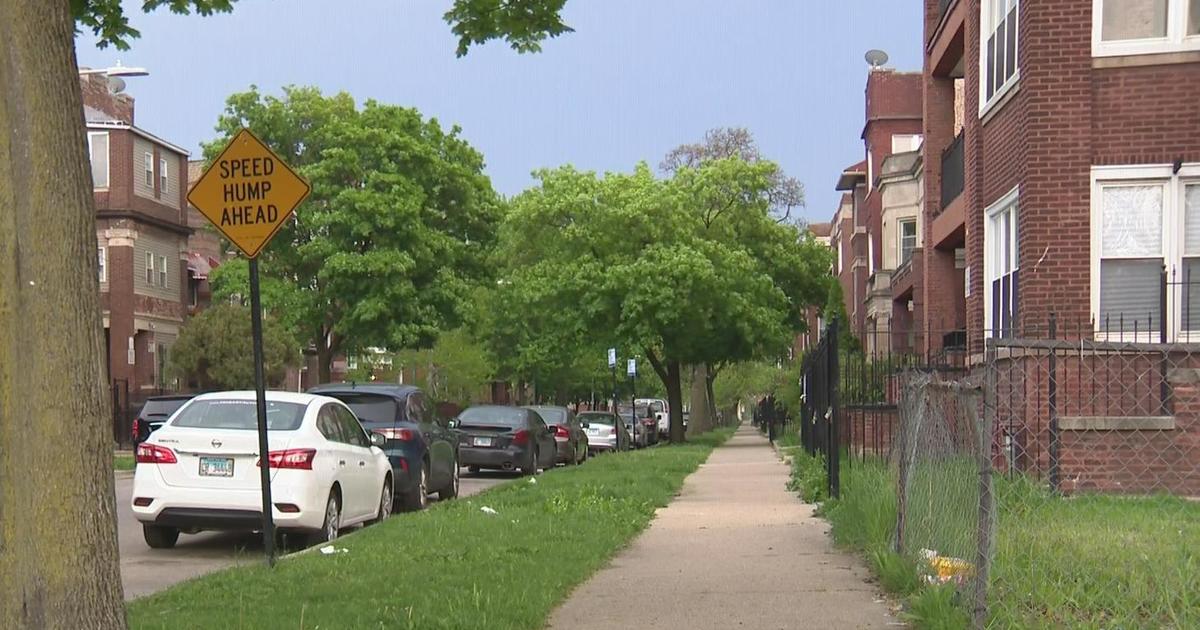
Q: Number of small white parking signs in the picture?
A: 2